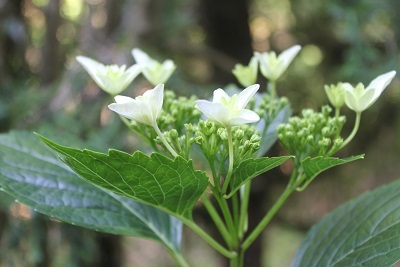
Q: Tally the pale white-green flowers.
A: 8